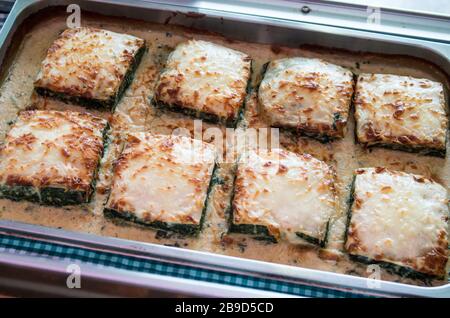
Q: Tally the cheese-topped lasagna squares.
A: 8